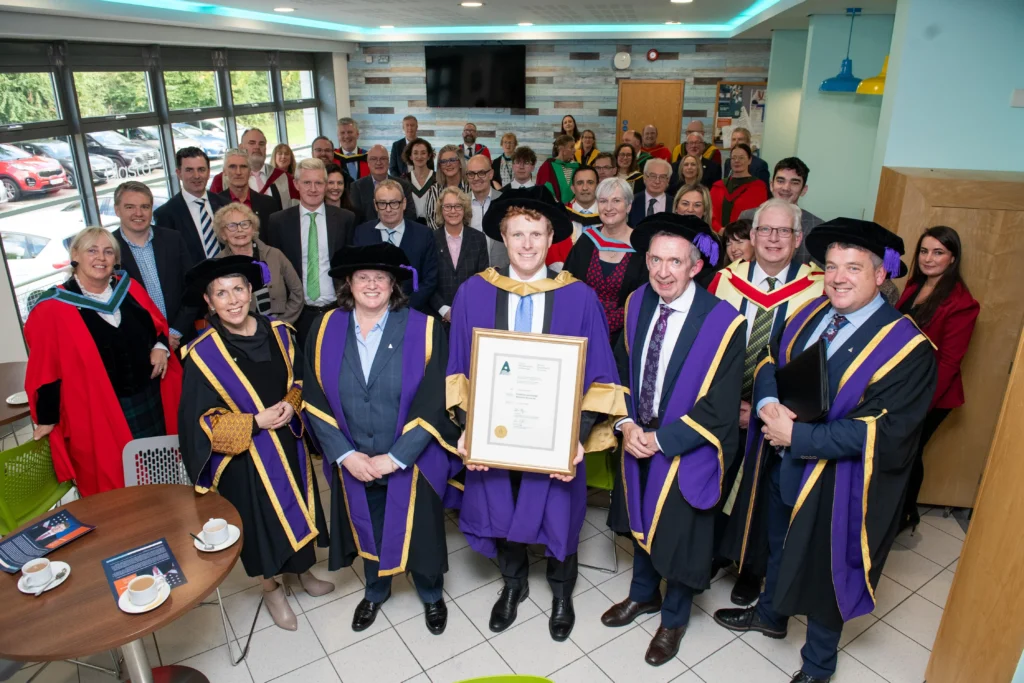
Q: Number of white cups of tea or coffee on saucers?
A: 3